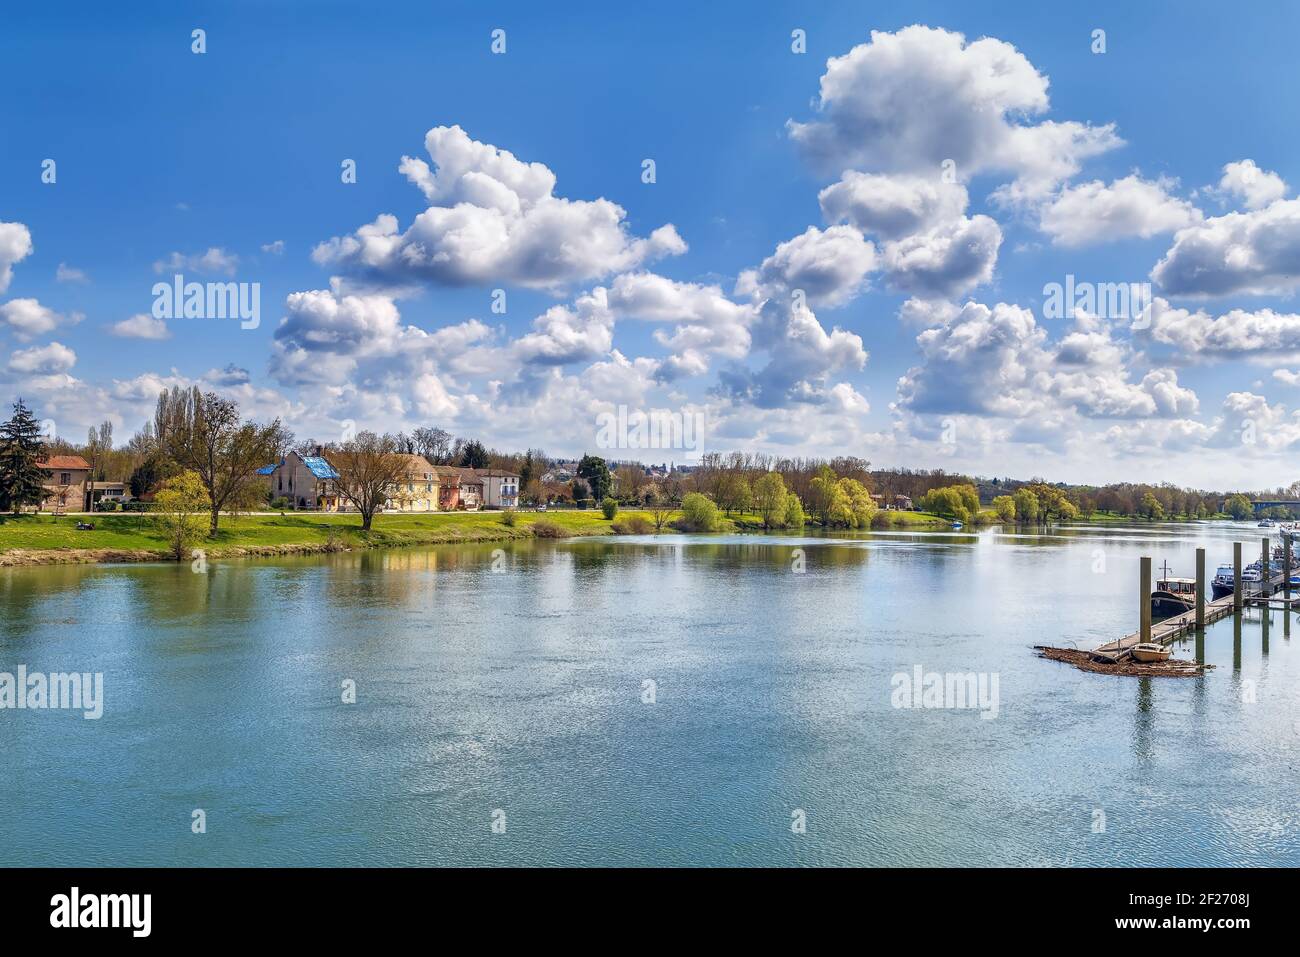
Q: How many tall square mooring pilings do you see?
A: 5